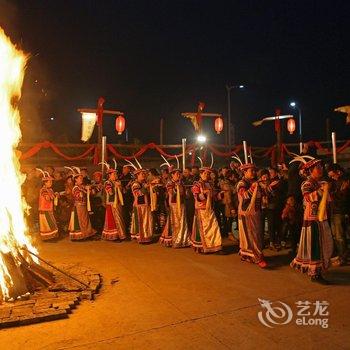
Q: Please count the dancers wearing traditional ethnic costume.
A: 8